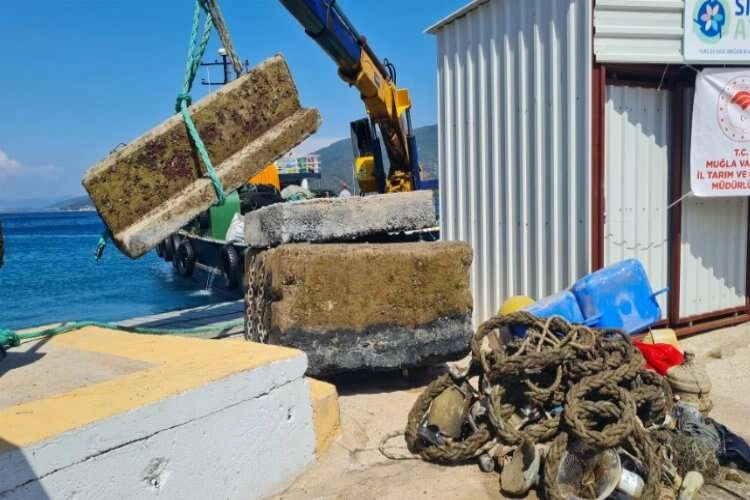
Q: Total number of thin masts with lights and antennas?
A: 1